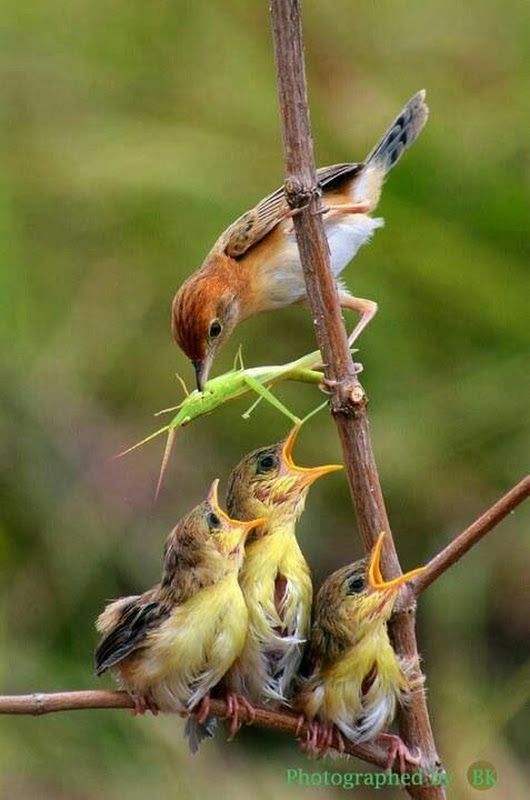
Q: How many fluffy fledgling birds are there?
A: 3